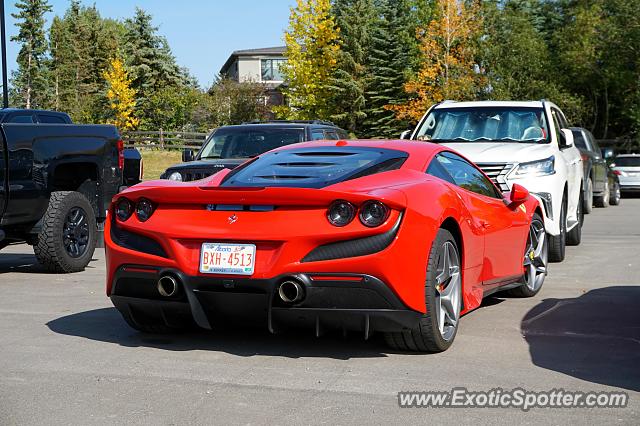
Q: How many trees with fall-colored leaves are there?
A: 3